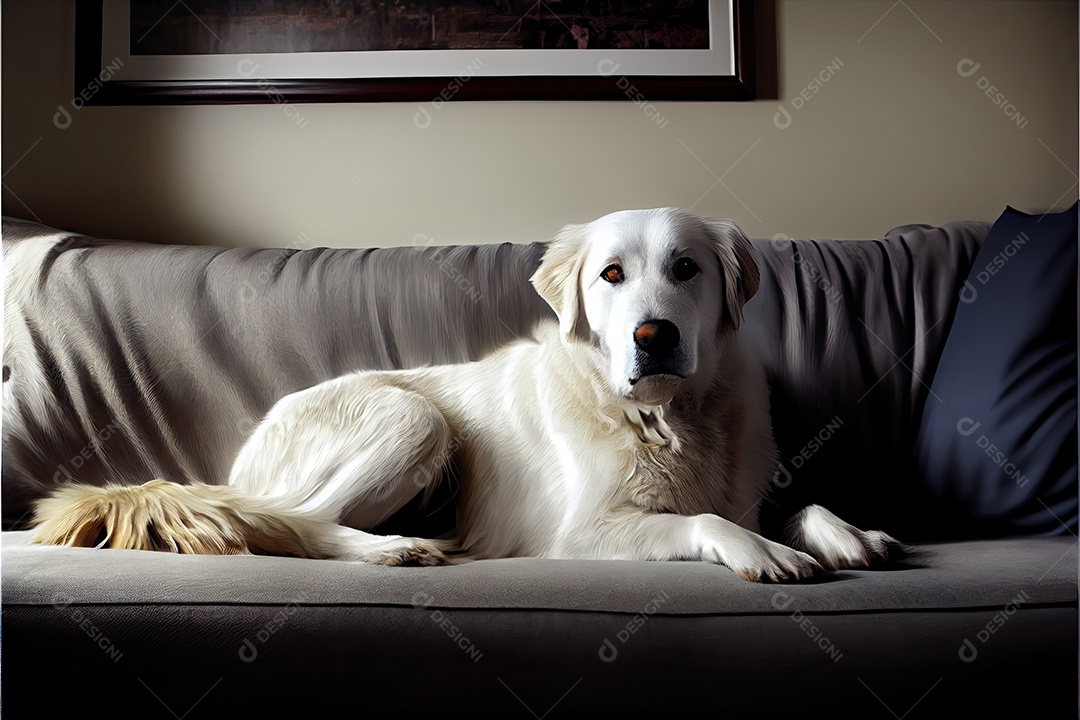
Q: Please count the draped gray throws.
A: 1